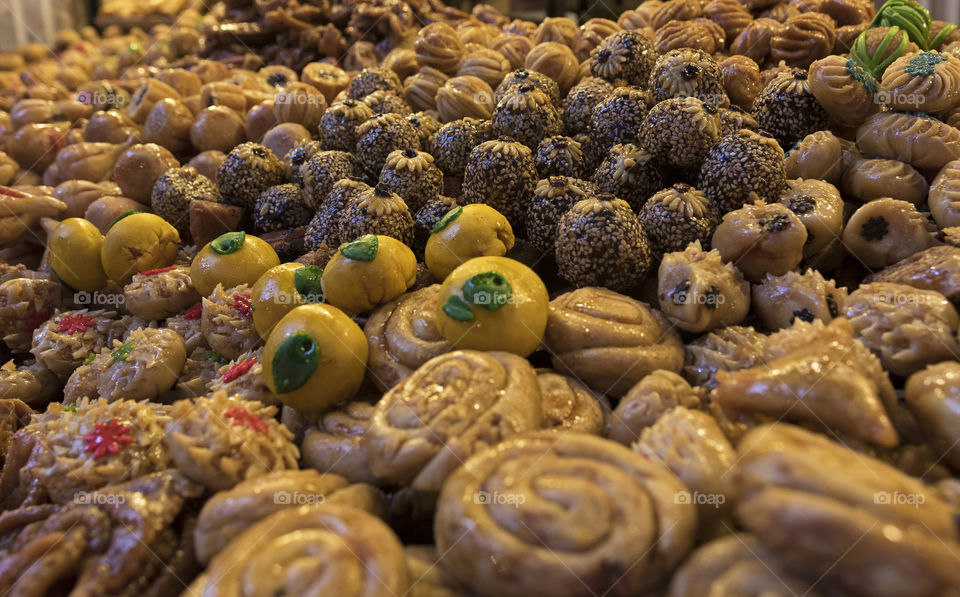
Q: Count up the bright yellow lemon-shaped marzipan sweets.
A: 8